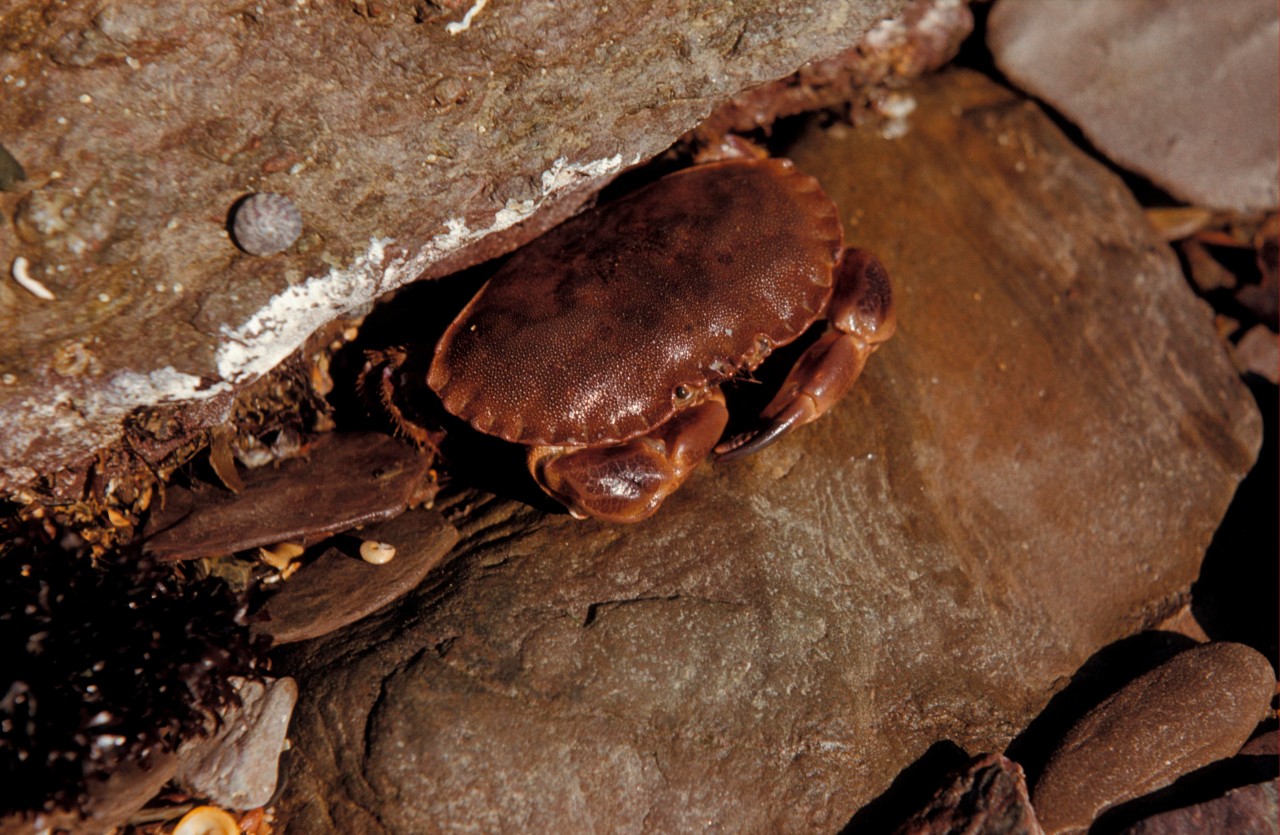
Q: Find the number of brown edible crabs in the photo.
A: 1